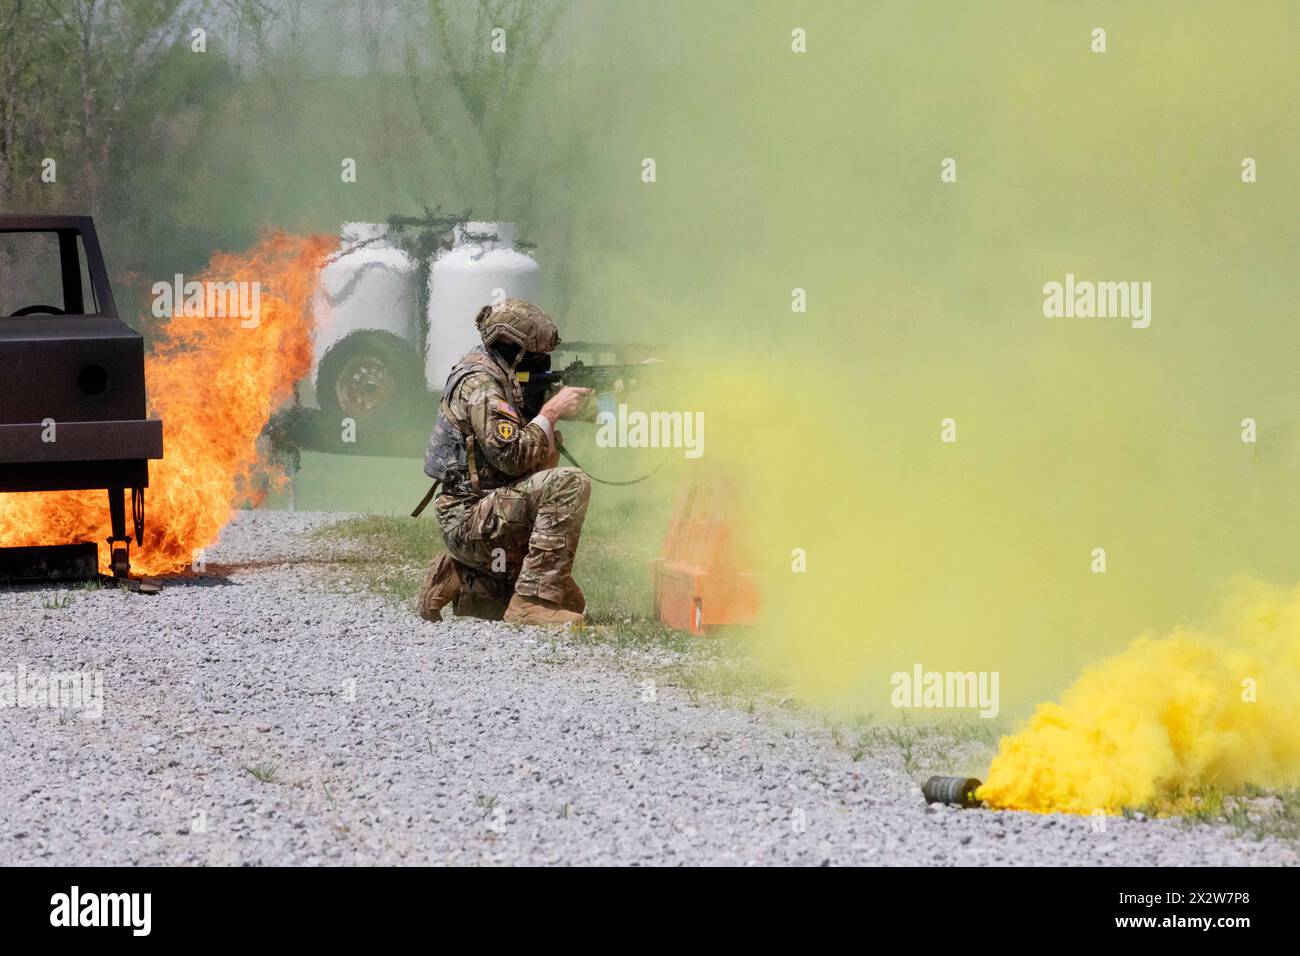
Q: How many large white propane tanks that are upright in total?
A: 2